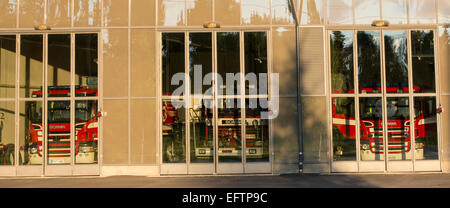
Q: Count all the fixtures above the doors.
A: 3